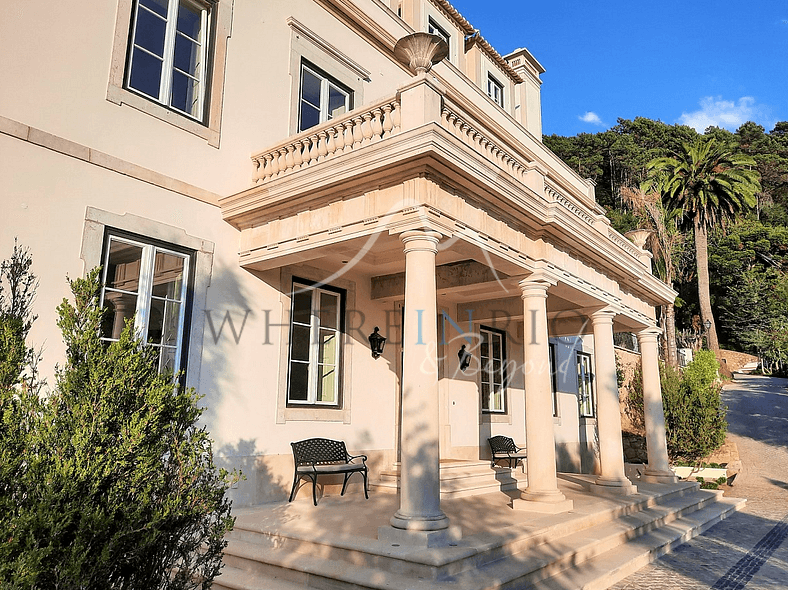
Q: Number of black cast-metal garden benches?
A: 2